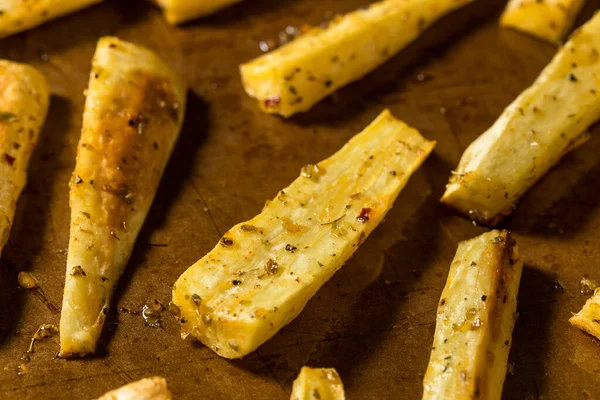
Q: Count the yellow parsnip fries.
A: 12